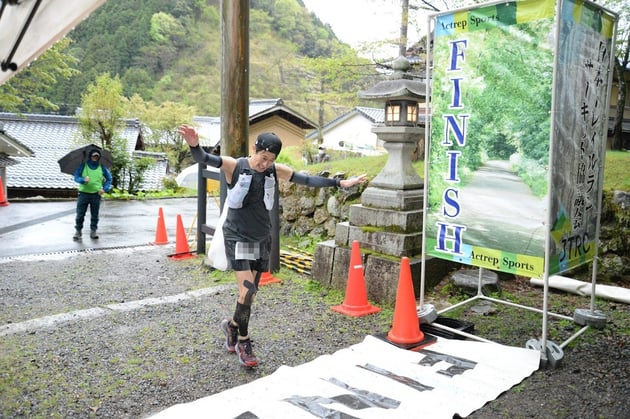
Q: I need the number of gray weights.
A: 3